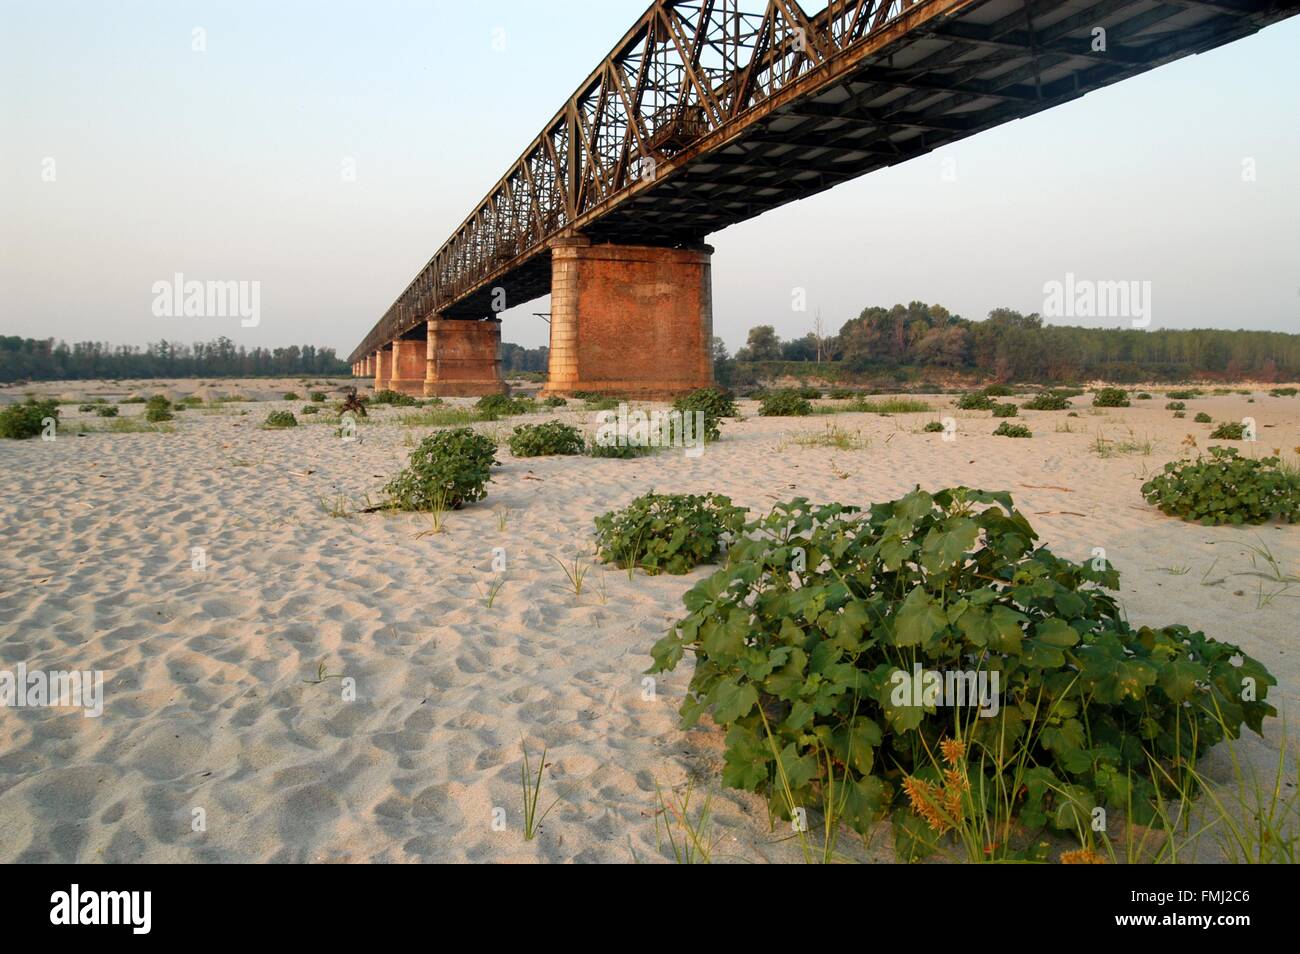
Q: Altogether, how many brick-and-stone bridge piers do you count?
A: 8